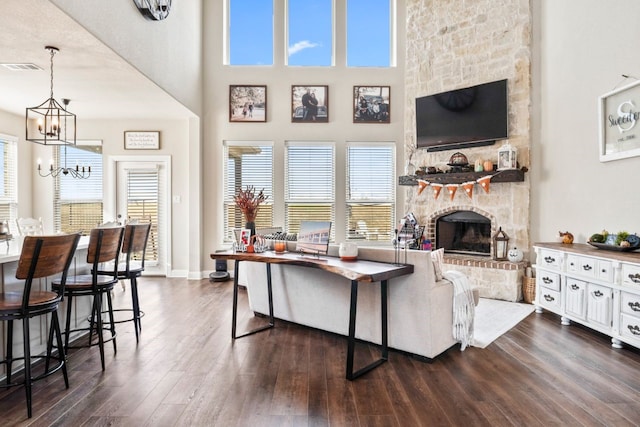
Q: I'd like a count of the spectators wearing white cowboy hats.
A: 0